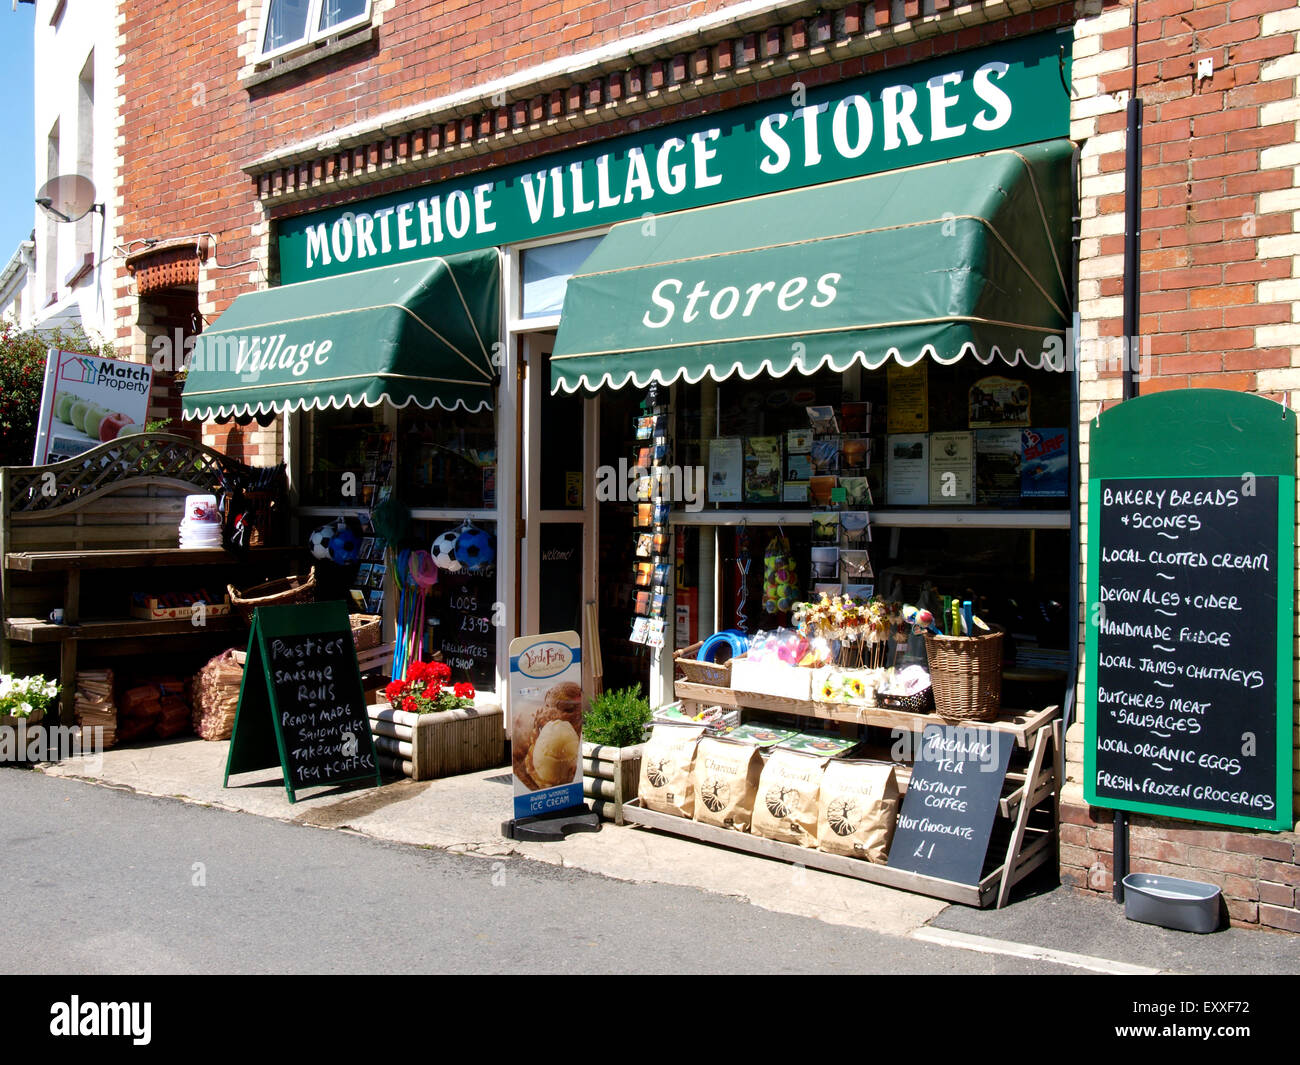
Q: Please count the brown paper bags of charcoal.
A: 4